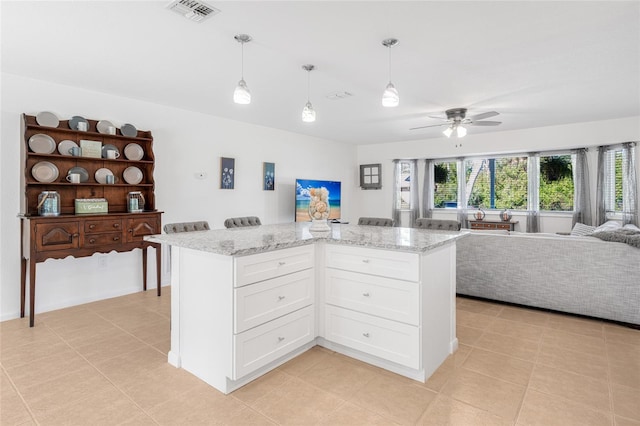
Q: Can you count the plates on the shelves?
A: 12